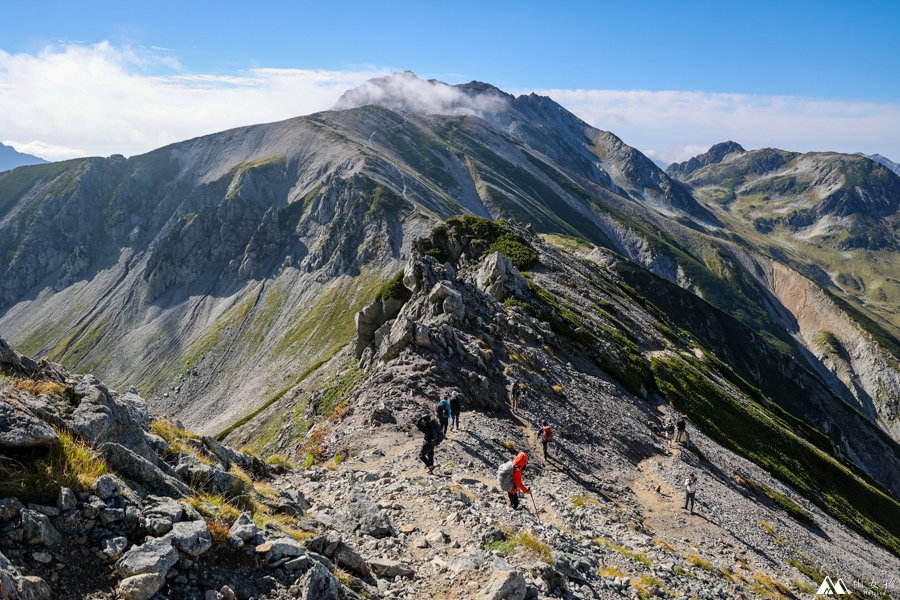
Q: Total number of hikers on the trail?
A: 9